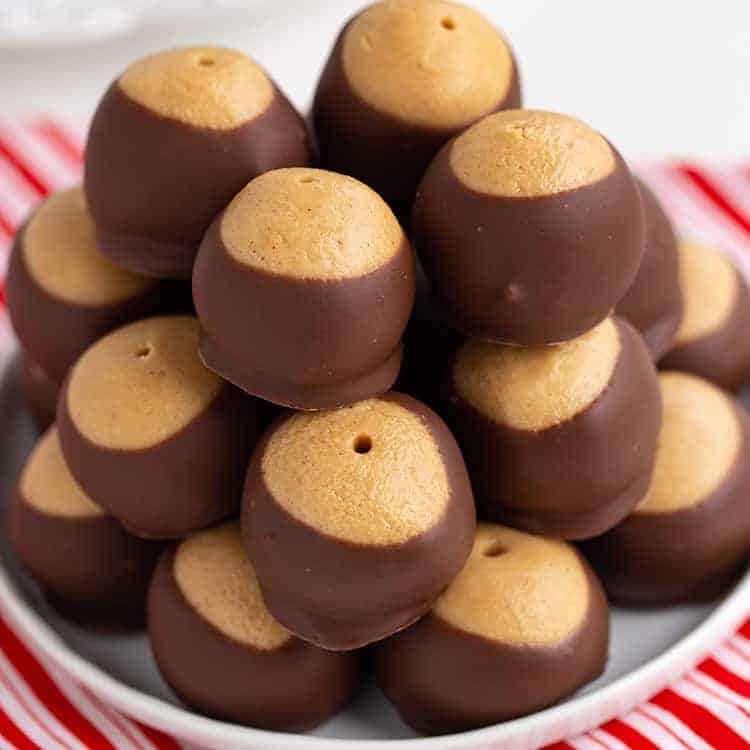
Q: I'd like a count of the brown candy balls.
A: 15